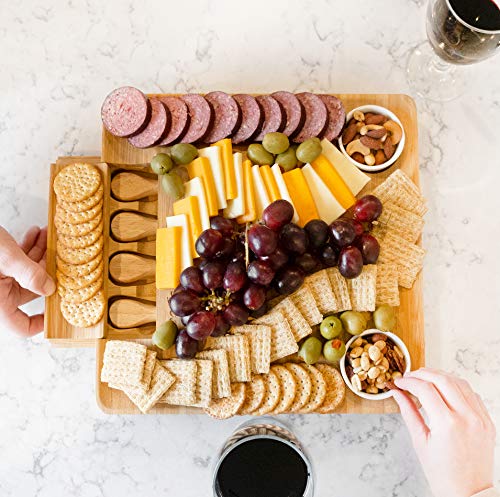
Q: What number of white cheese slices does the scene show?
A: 8